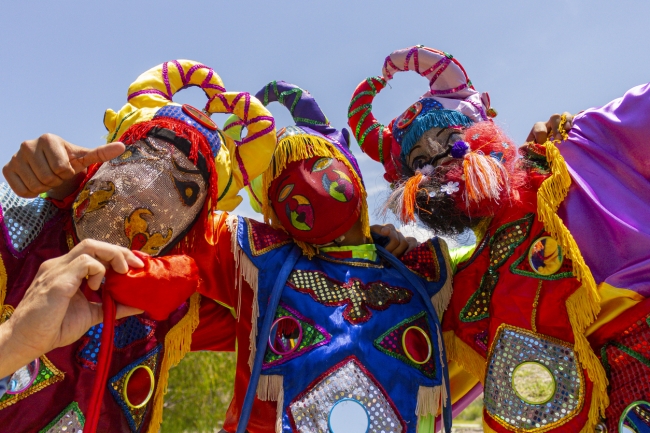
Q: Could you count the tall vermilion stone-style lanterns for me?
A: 0